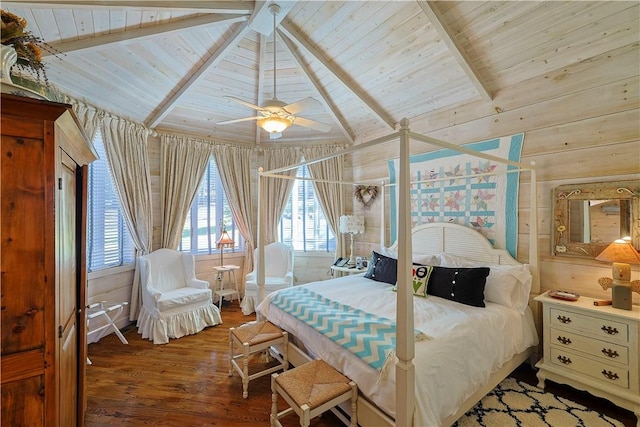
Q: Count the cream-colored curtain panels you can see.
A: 6